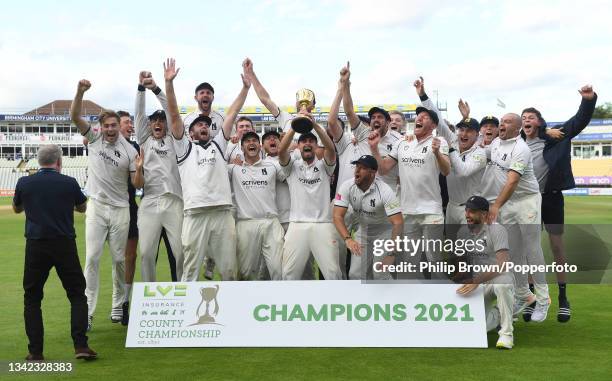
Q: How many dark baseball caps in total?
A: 12